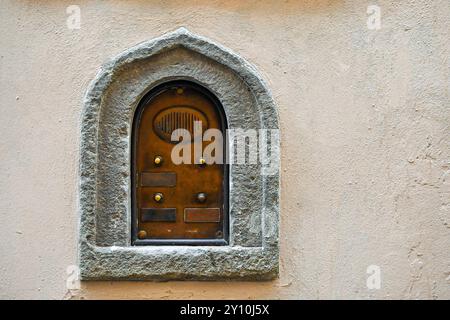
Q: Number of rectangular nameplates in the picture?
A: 3